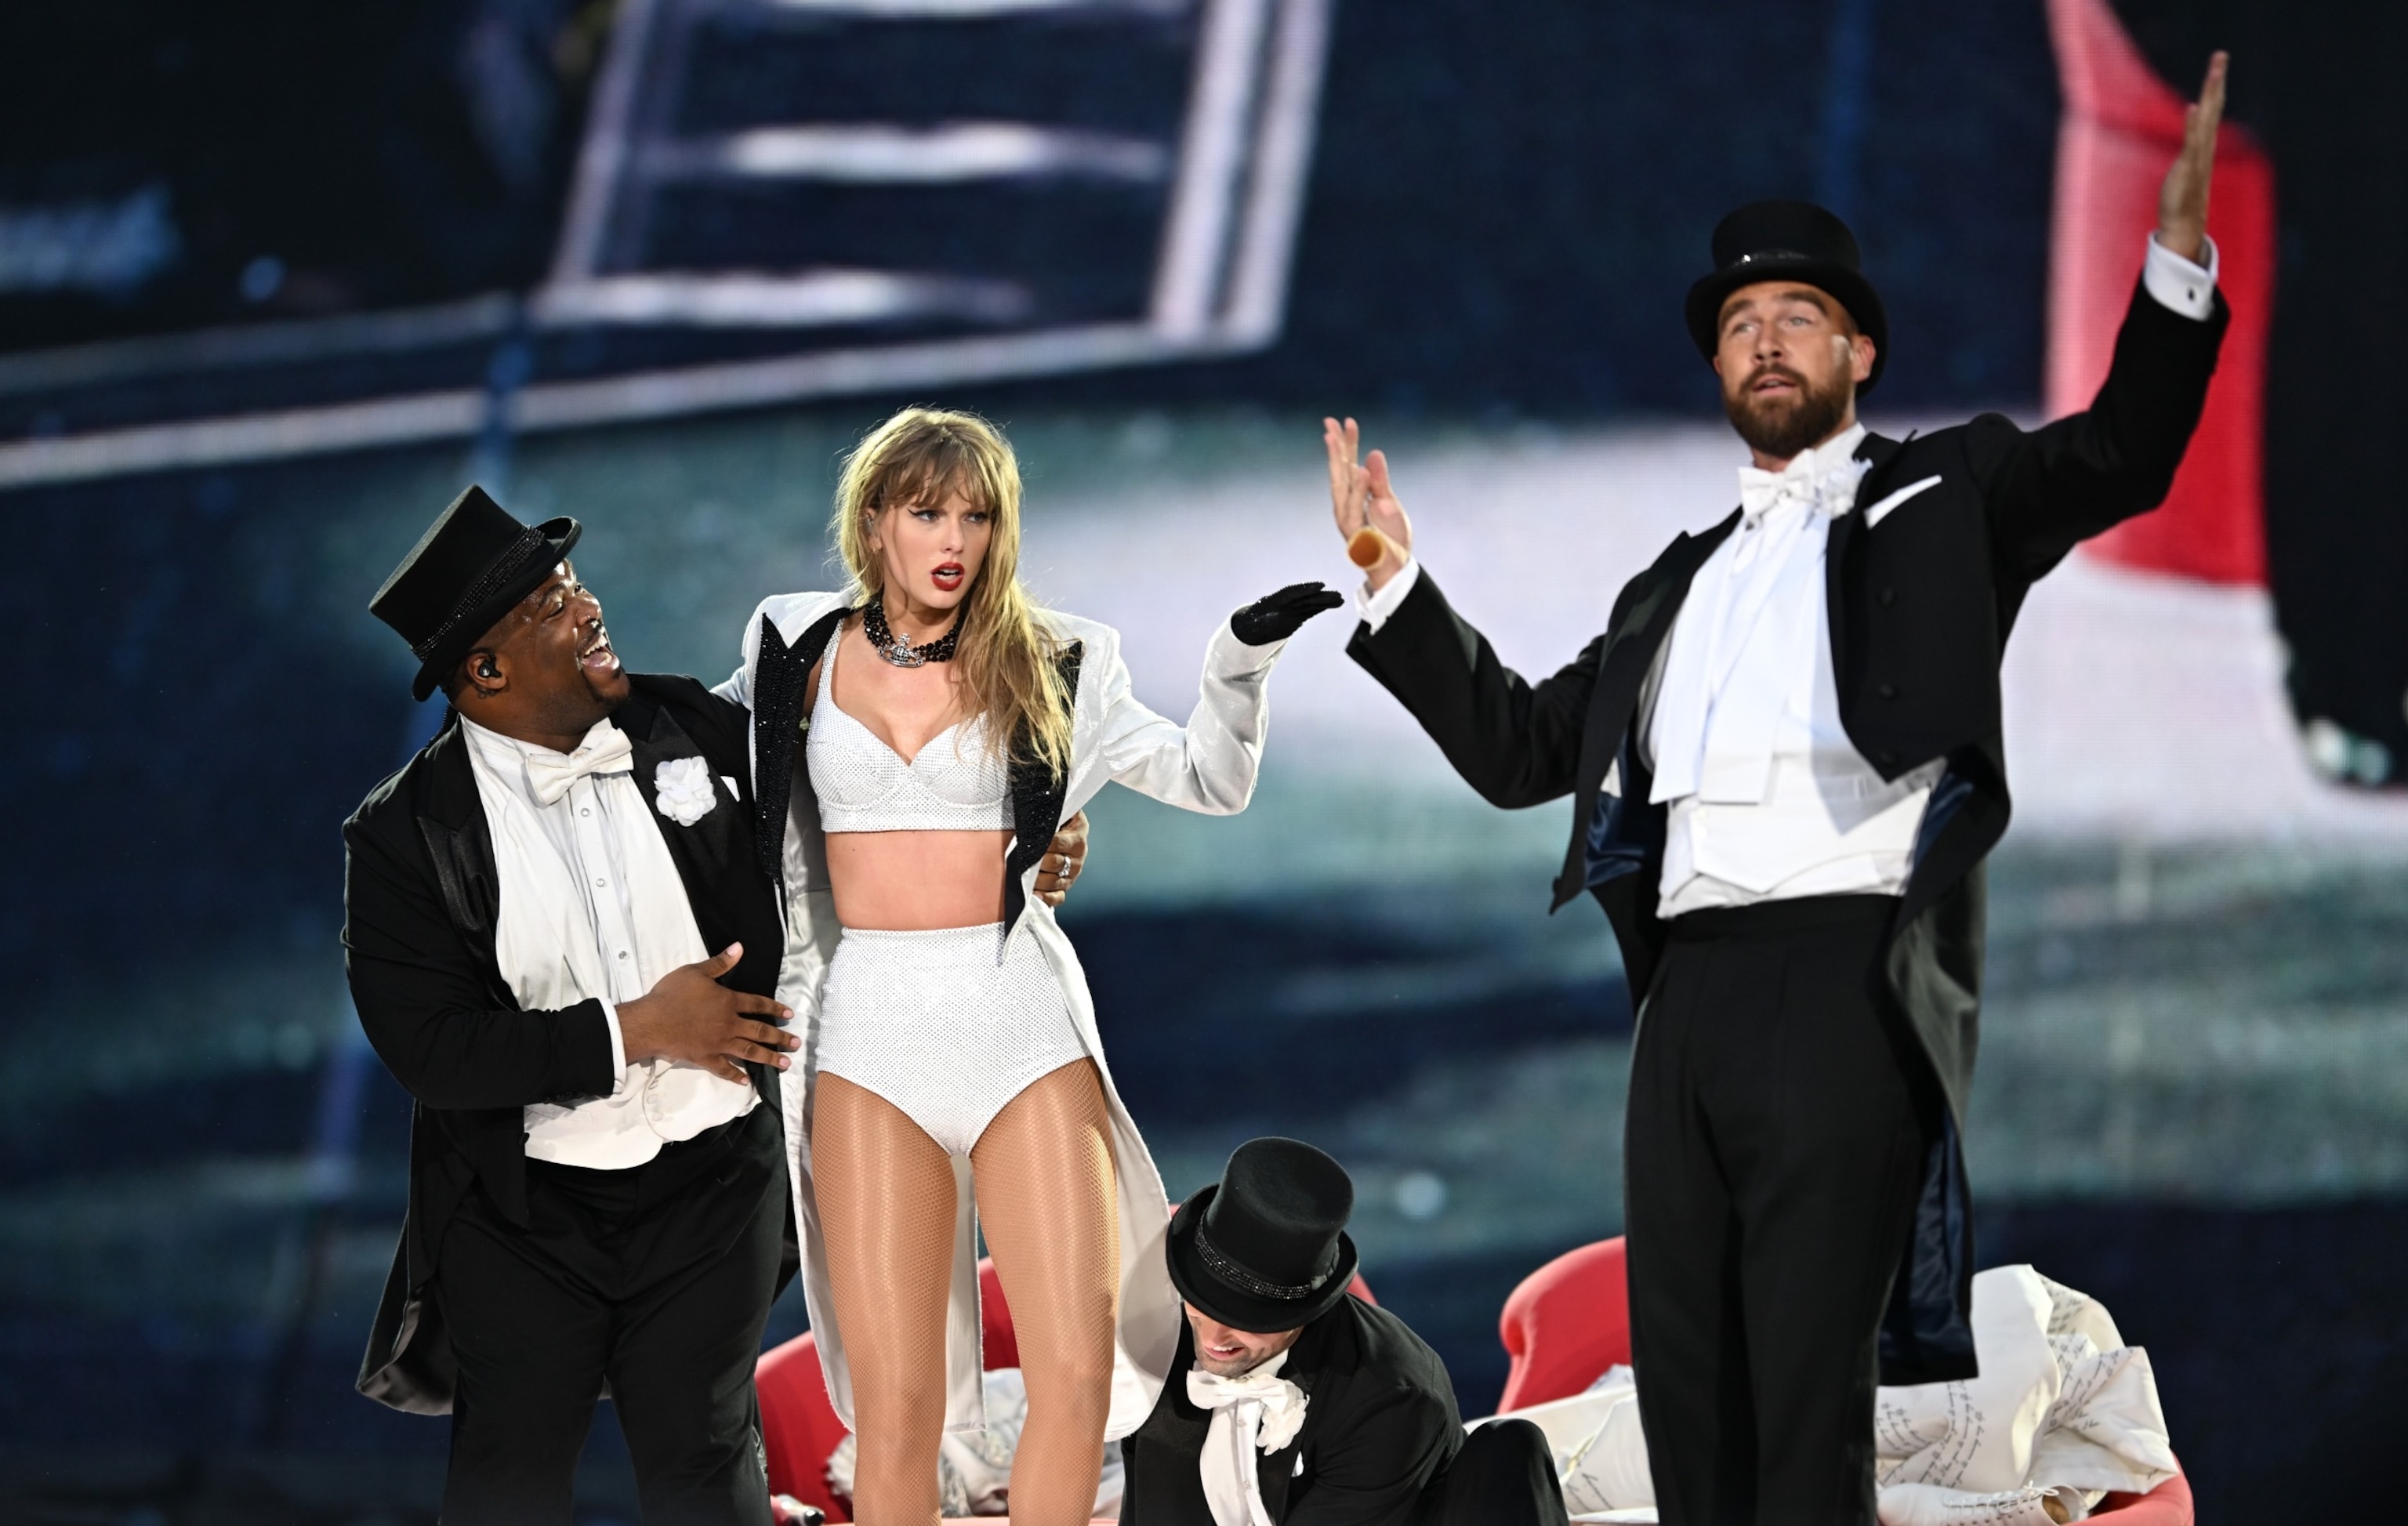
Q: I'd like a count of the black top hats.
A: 3